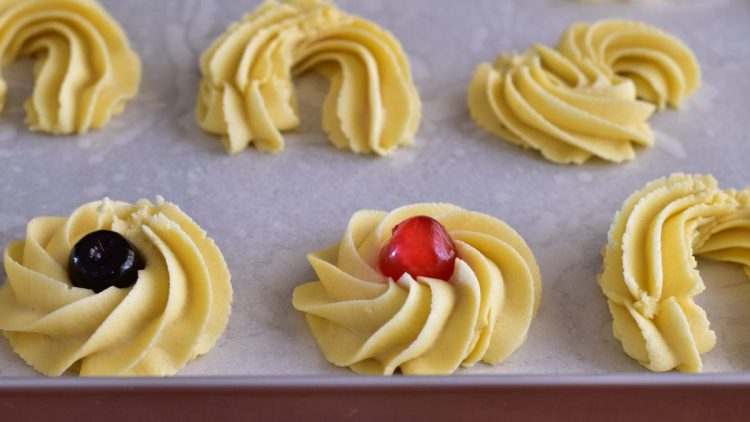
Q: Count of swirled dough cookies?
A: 6